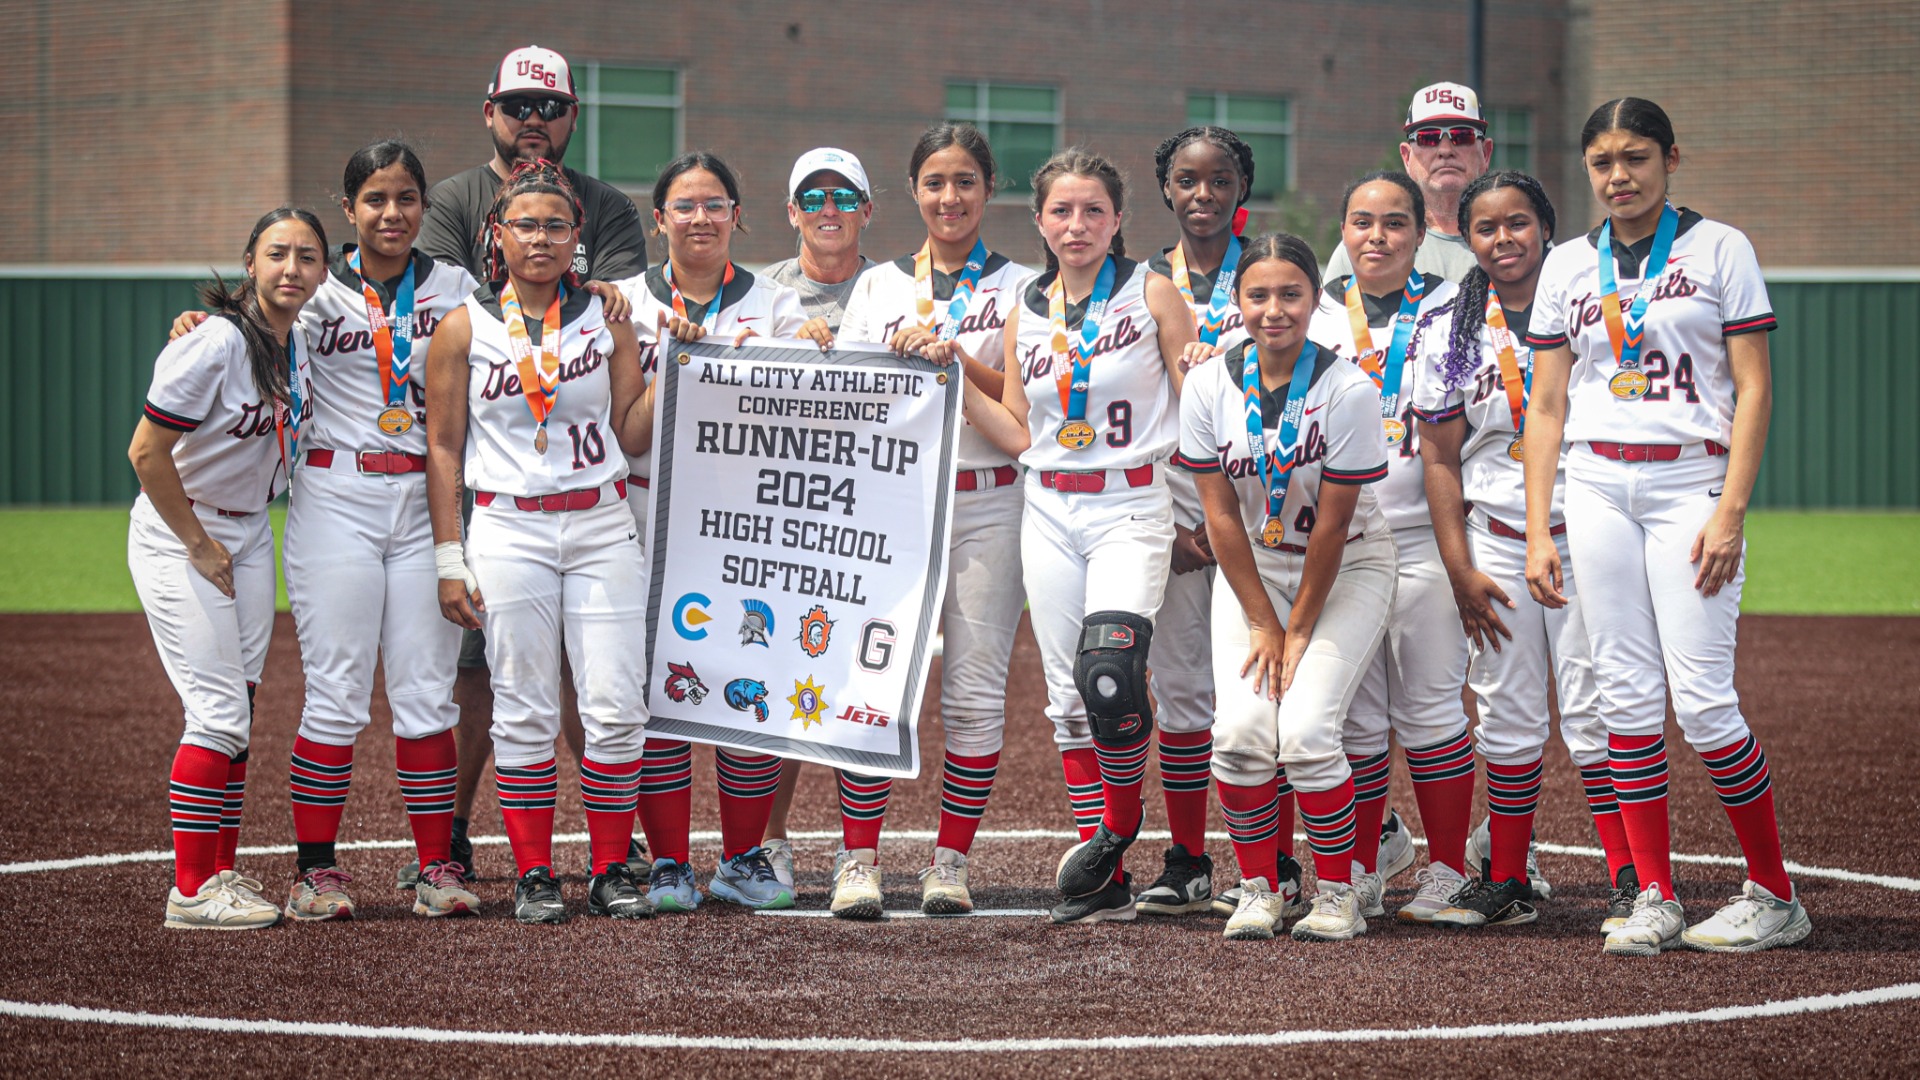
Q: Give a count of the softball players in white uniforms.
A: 11